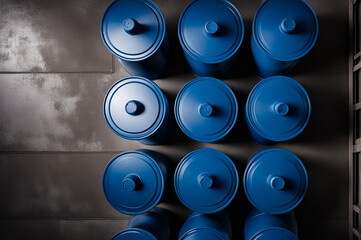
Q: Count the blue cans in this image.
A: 12